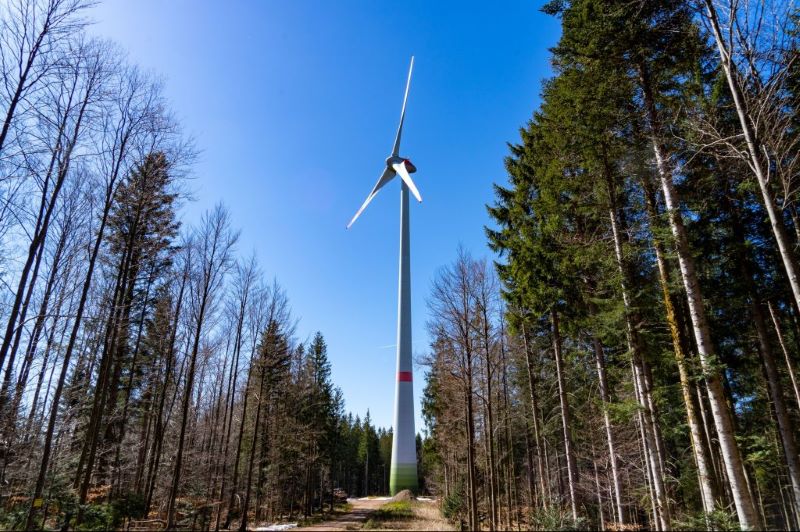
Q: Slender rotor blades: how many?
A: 3